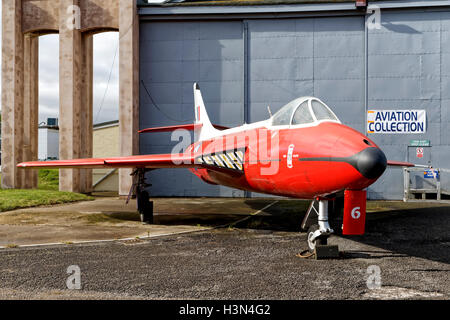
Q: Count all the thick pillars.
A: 3